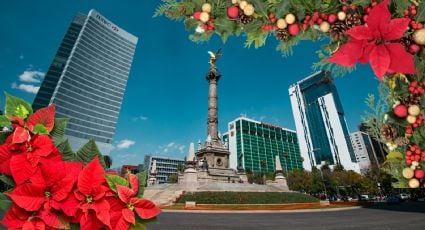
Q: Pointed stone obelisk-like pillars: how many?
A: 3